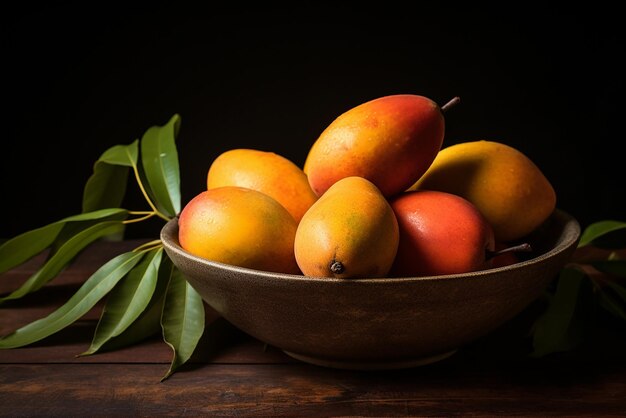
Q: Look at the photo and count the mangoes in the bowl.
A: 6